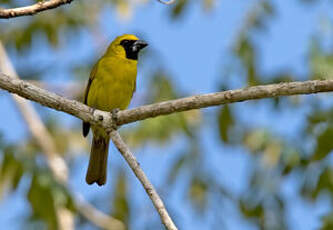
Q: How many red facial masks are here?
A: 0